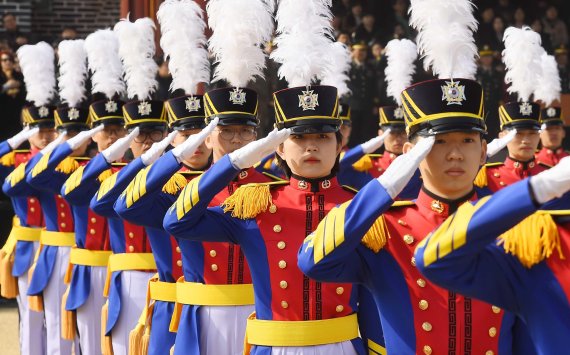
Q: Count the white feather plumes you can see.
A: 12